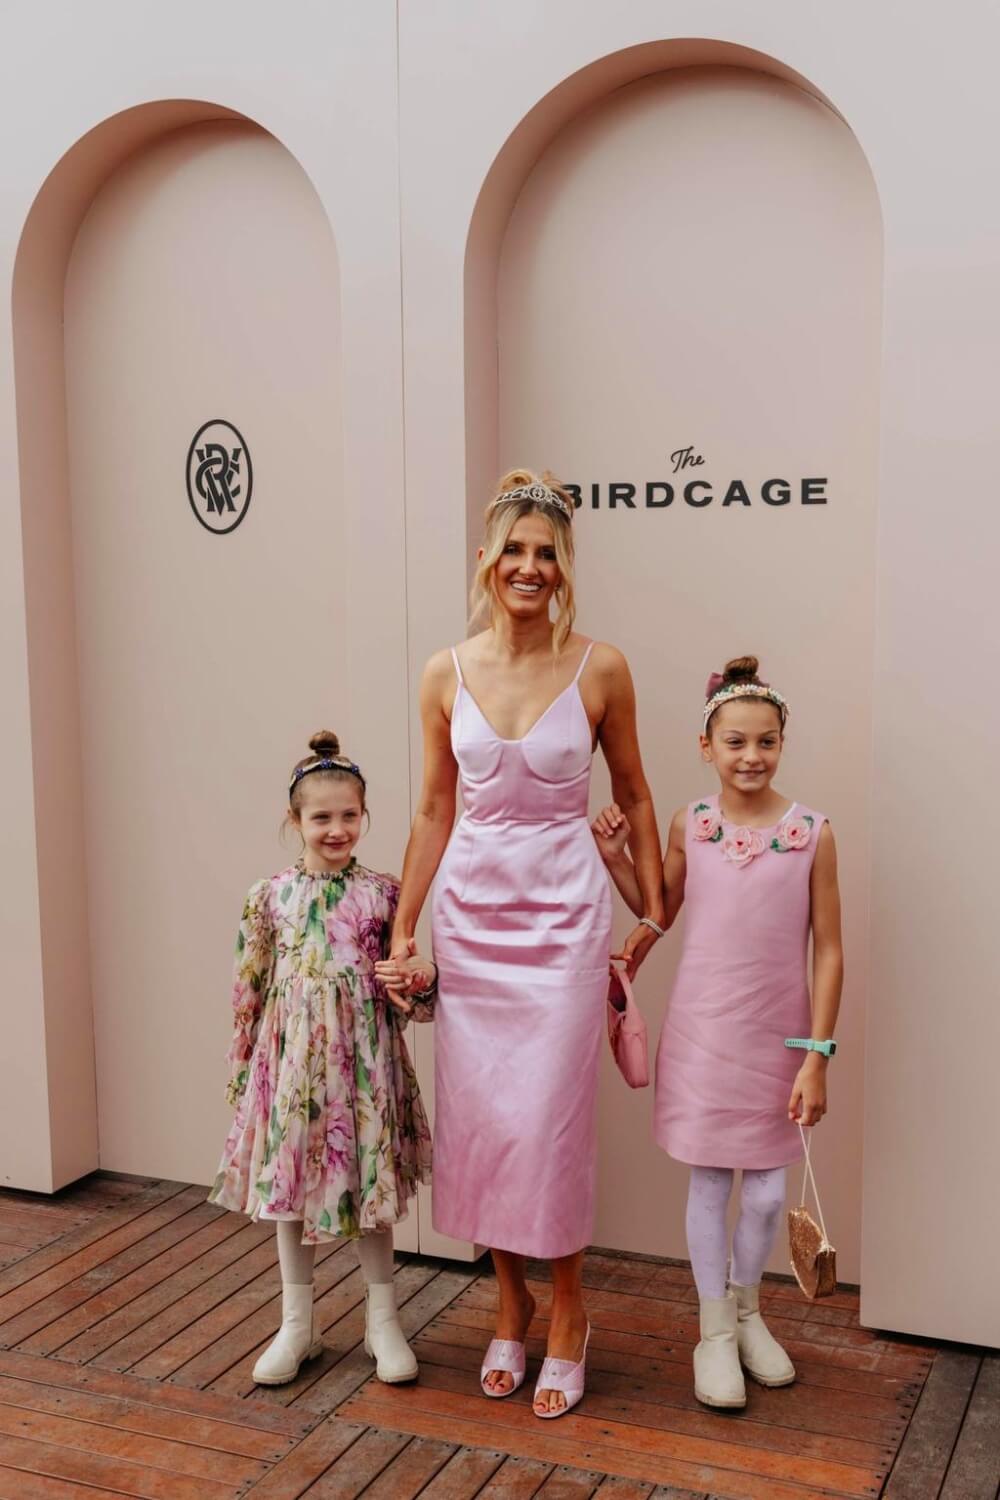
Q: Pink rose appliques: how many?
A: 3